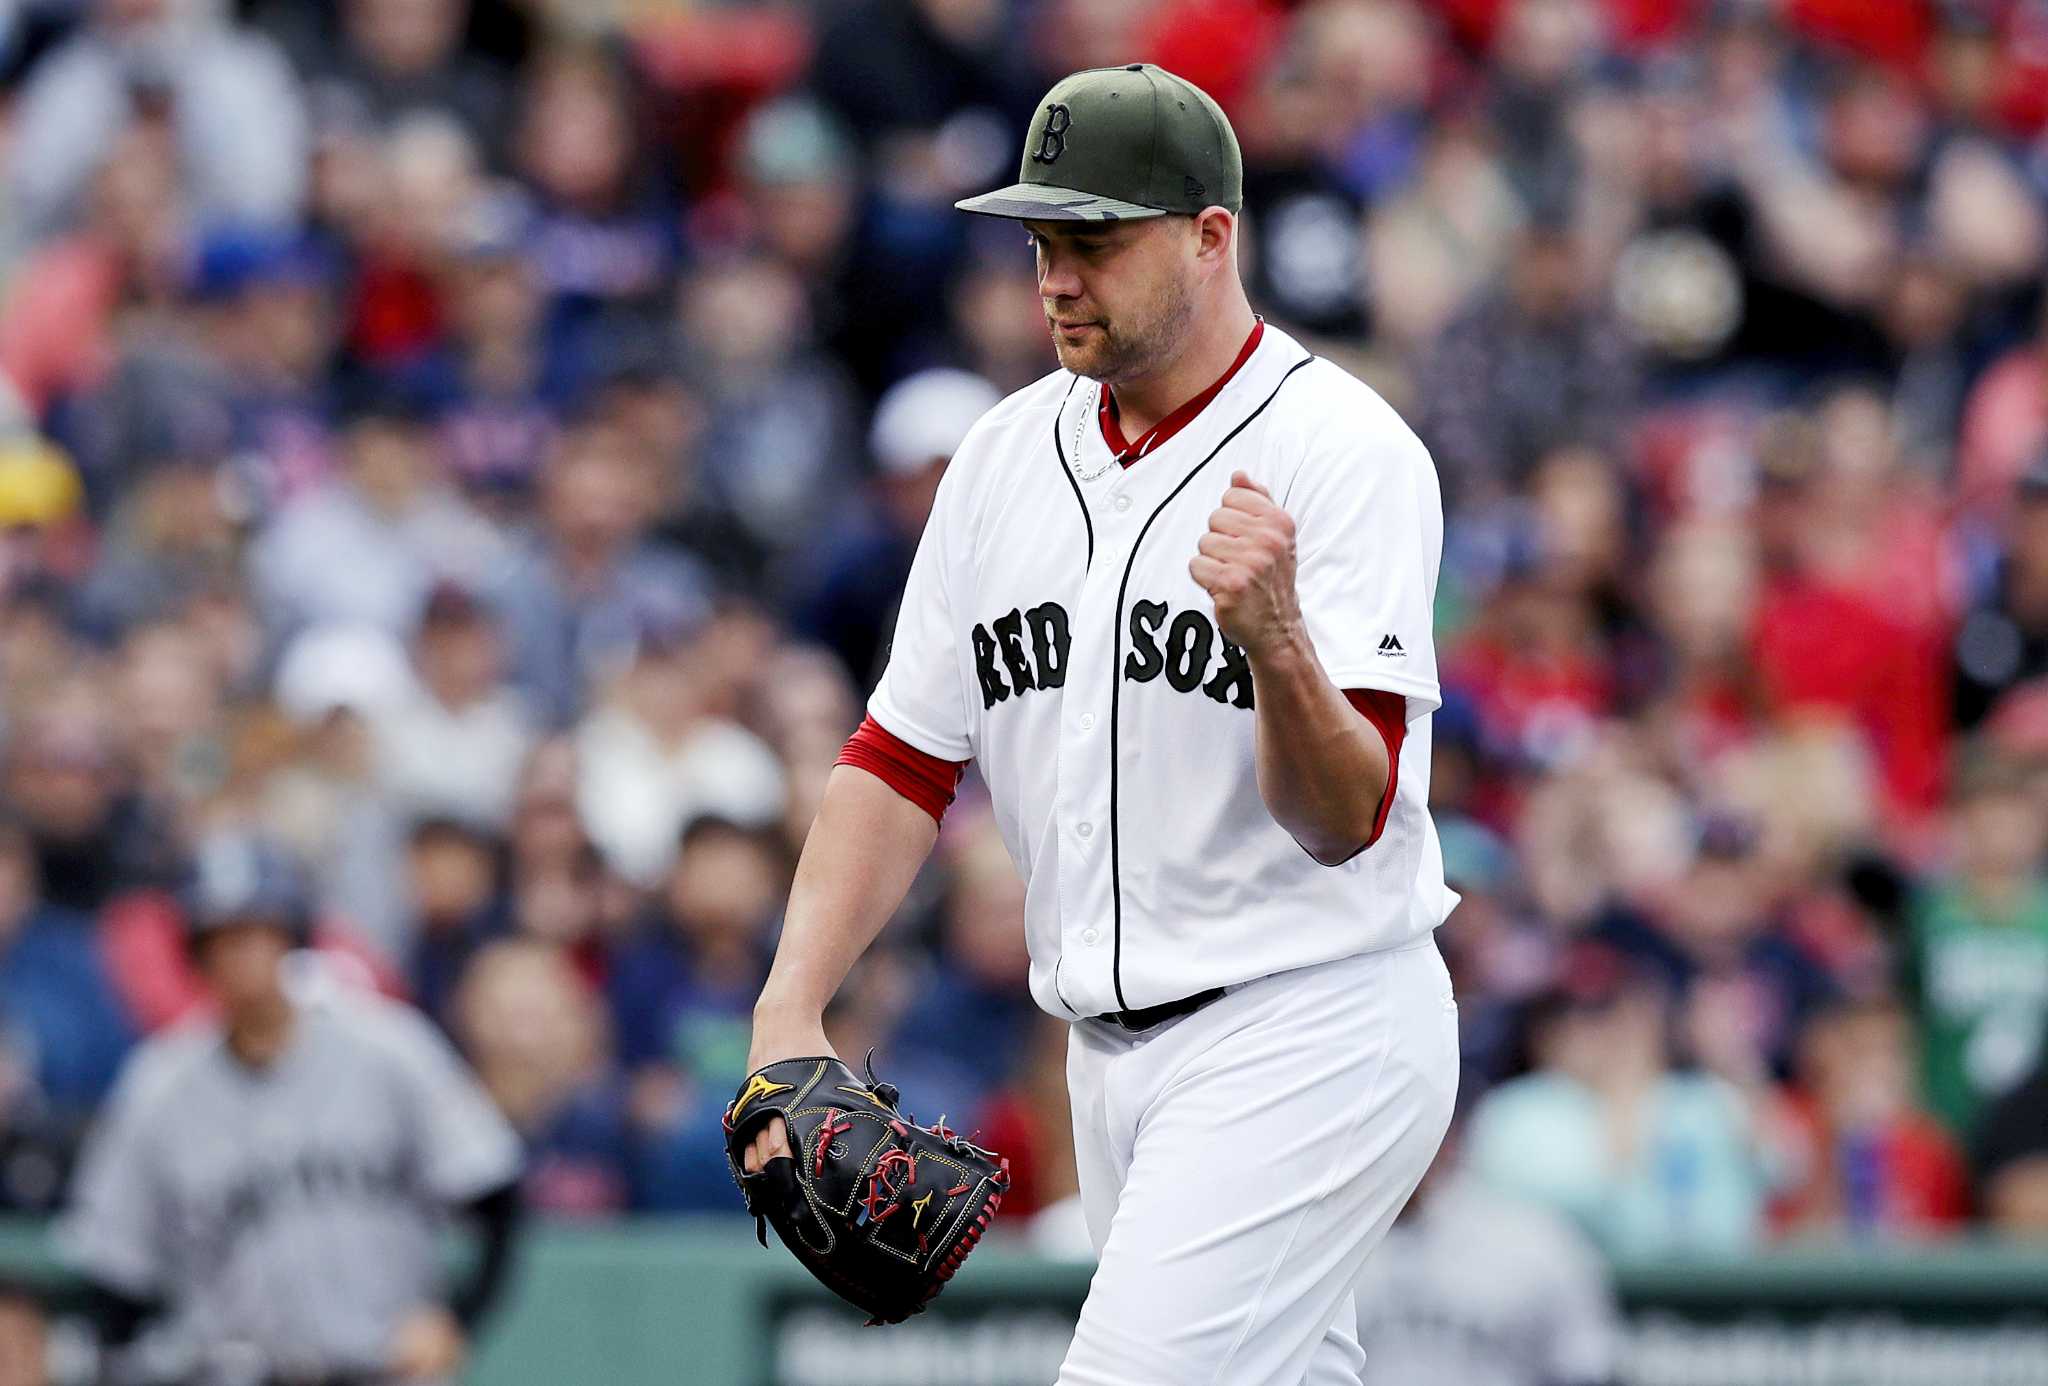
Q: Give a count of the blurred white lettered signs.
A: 2